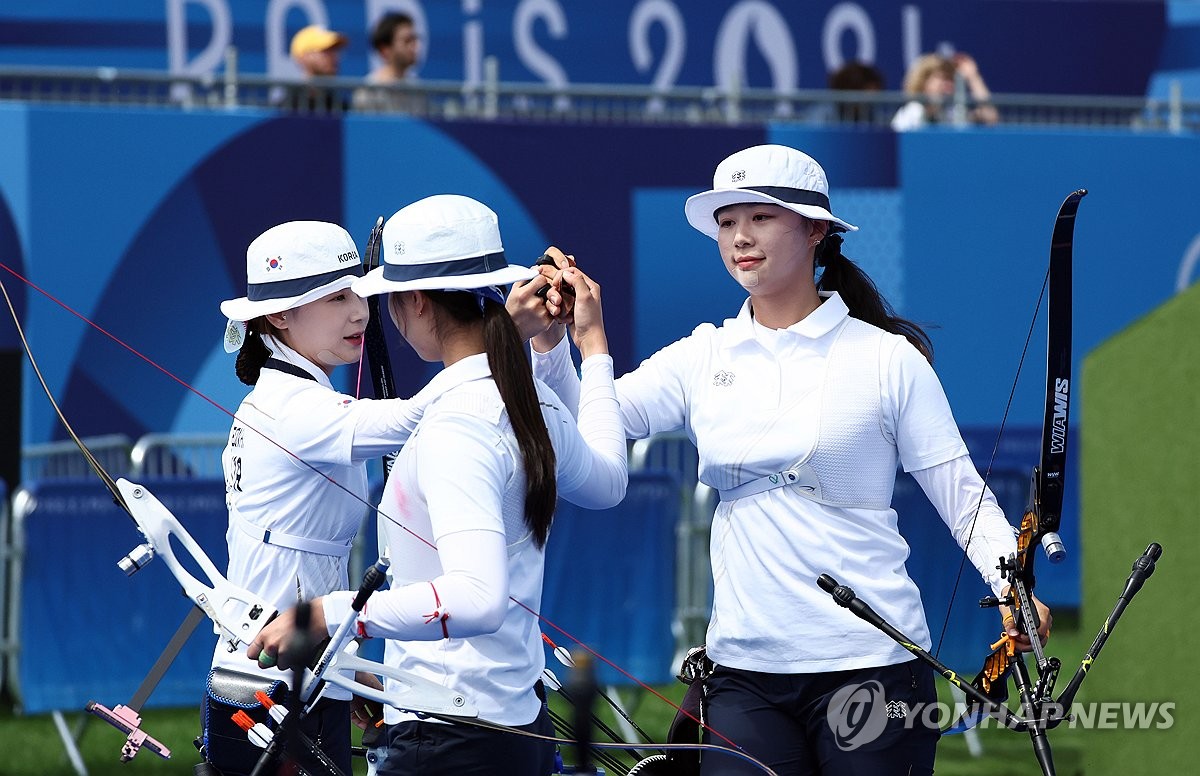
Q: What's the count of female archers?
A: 3